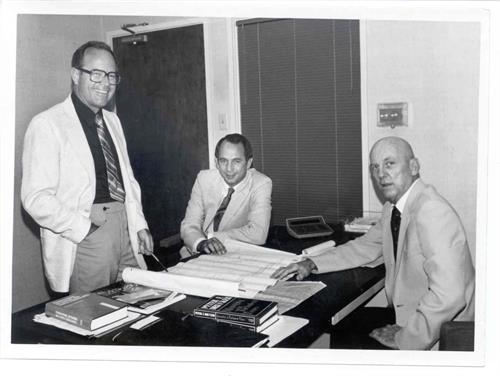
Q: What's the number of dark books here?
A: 2